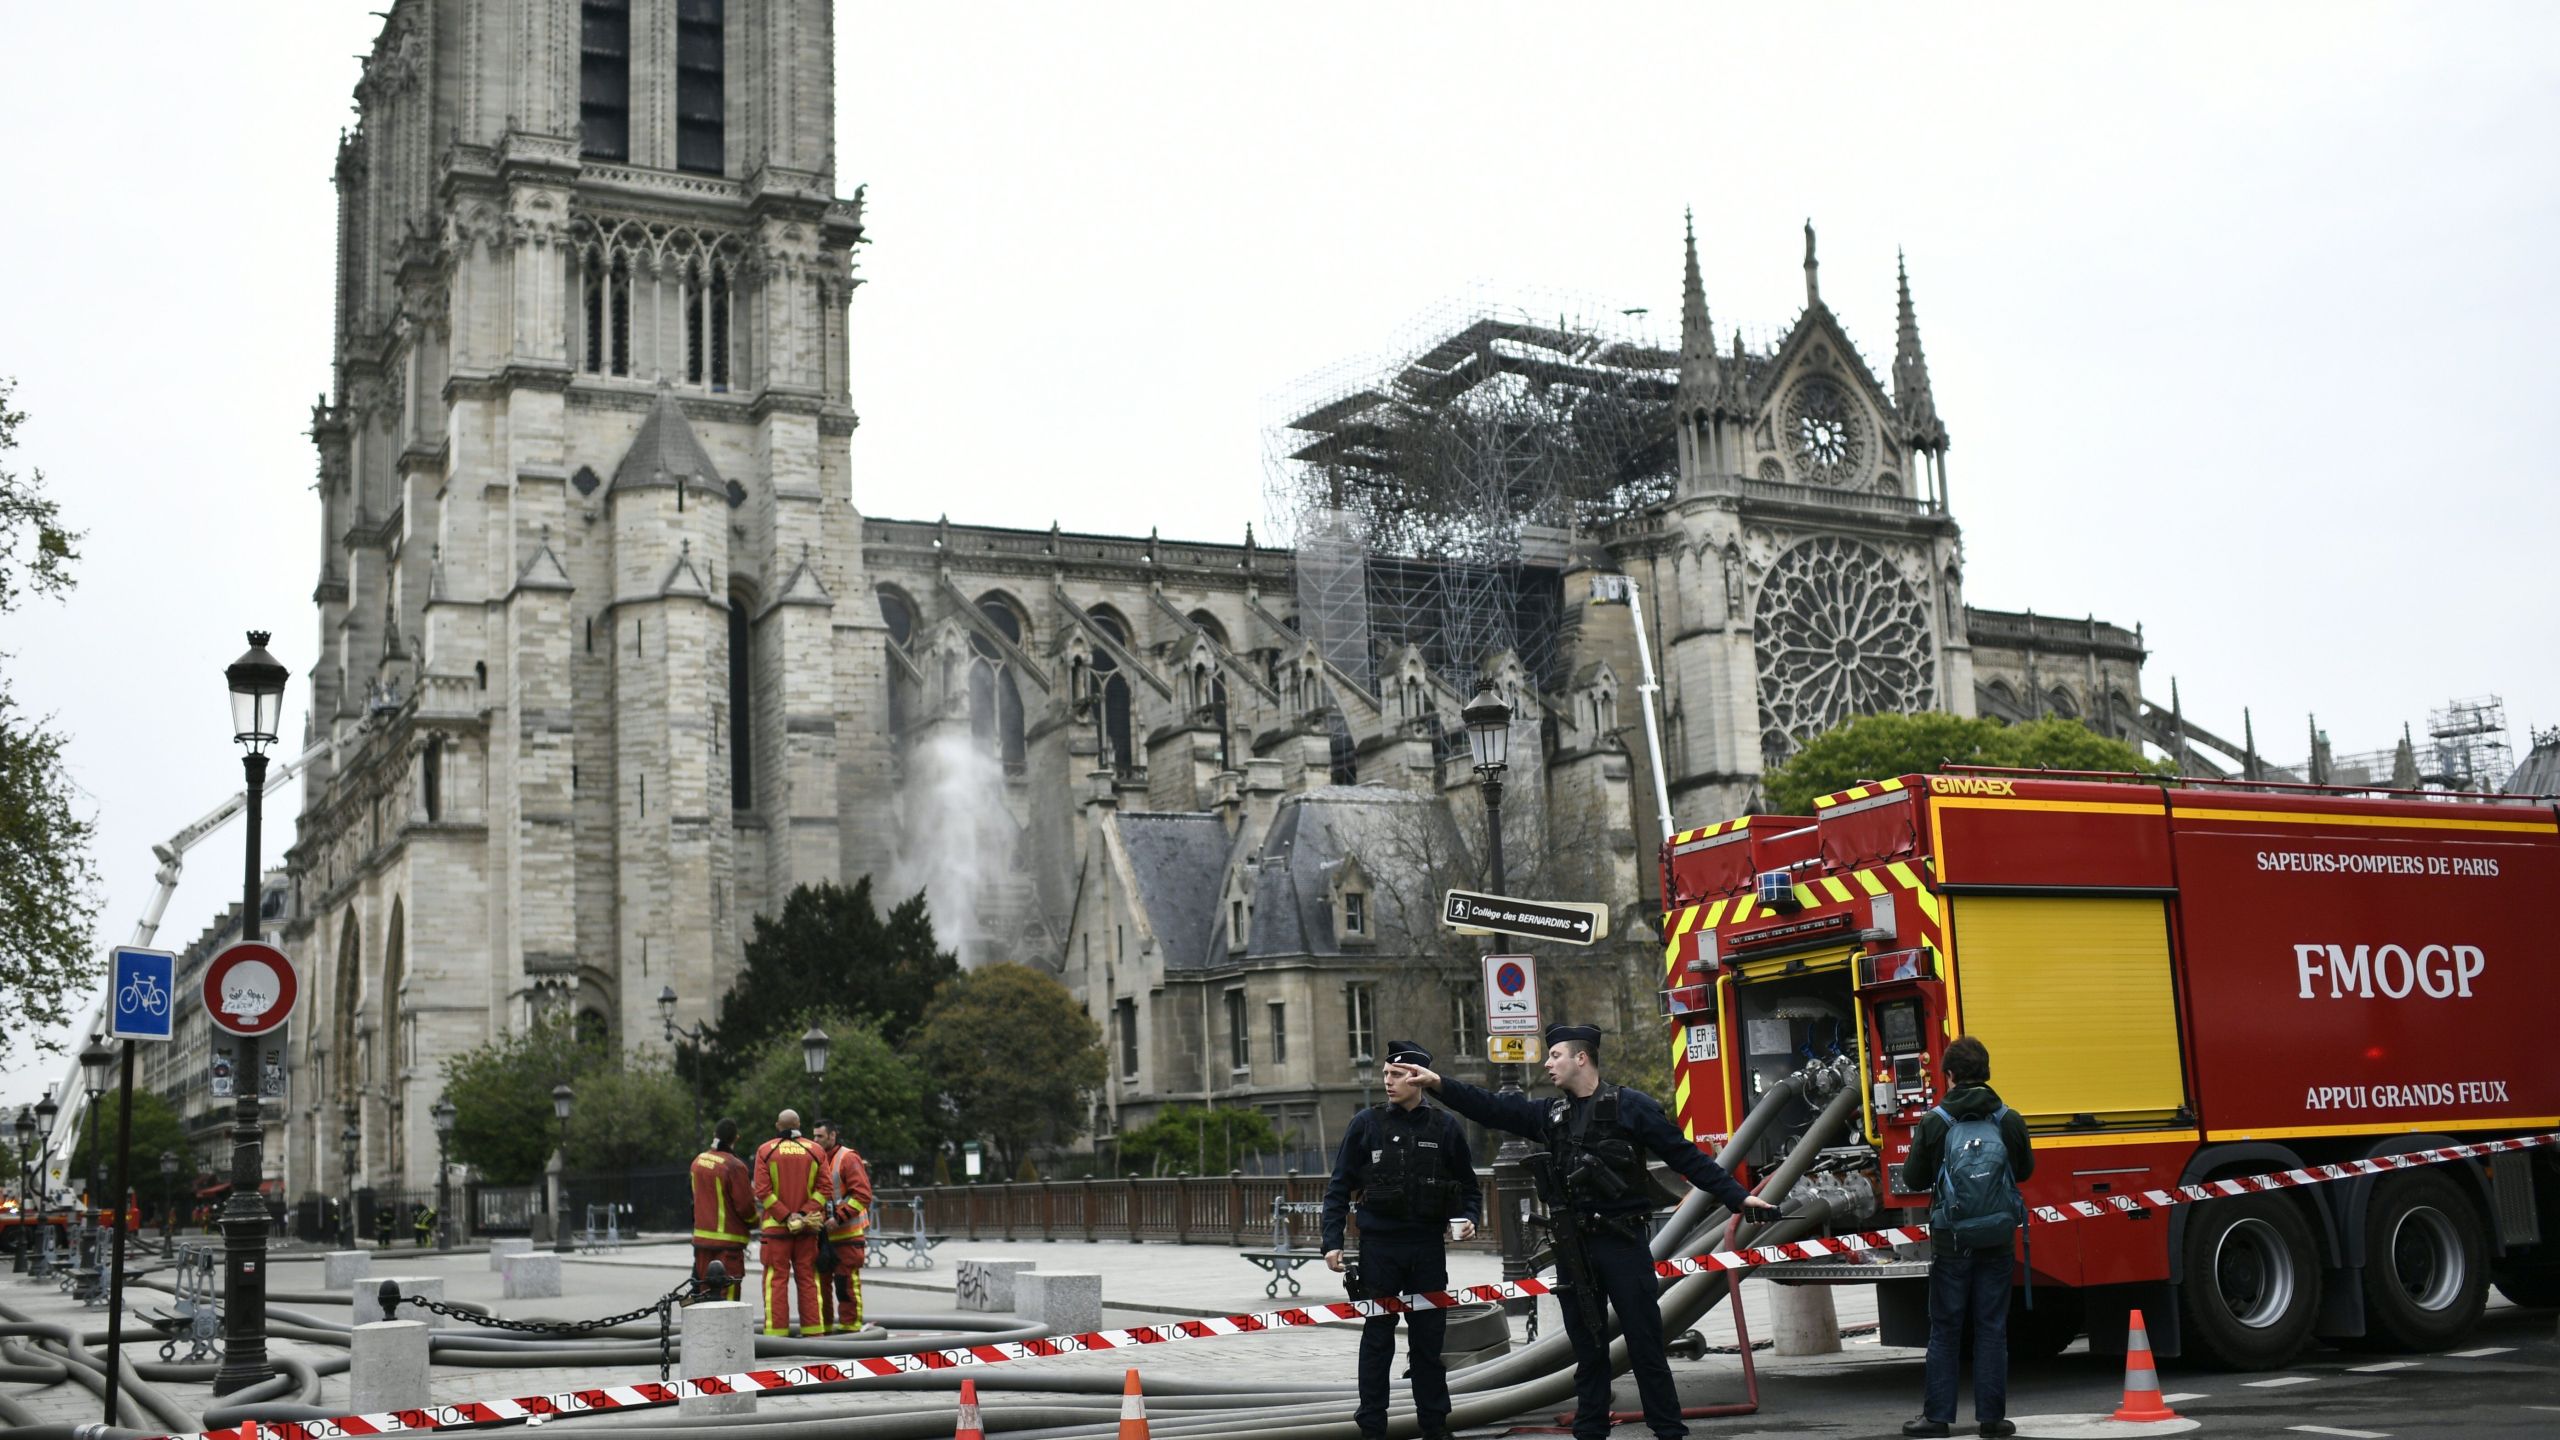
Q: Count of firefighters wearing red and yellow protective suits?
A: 3